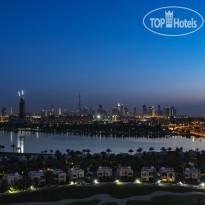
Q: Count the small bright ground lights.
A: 9